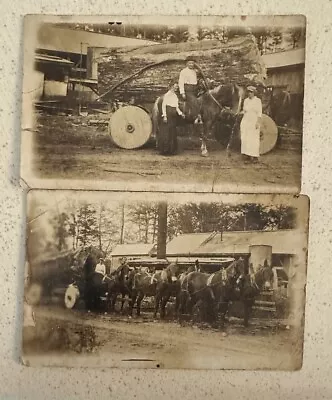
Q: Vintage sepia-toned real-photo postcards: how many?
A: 2